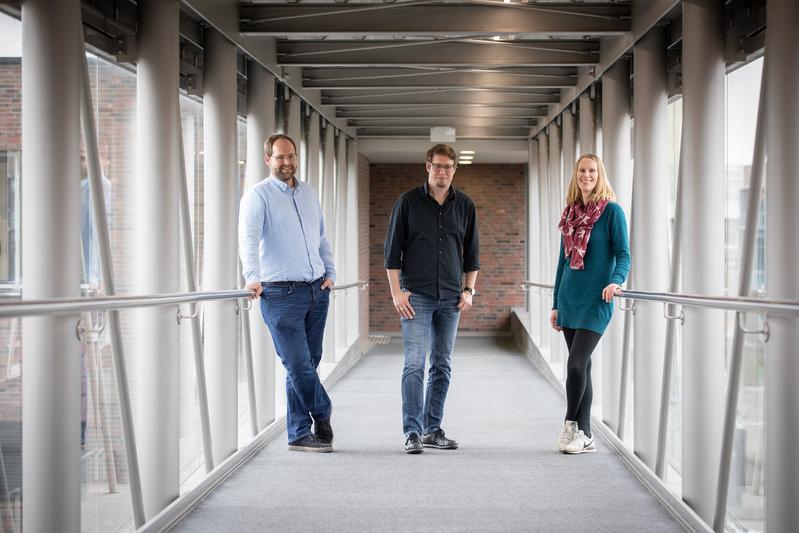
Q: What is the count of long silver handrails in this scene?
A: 2